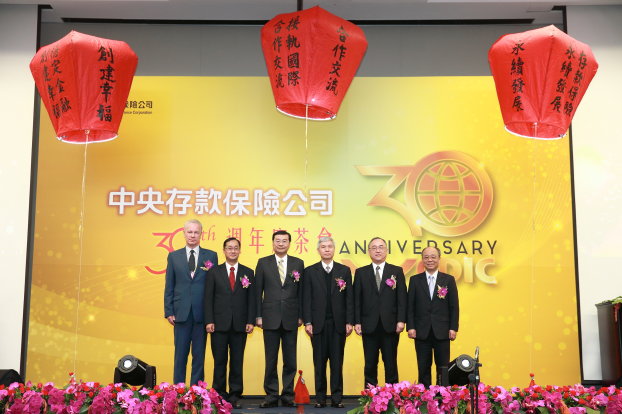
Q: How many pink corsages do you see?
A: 6